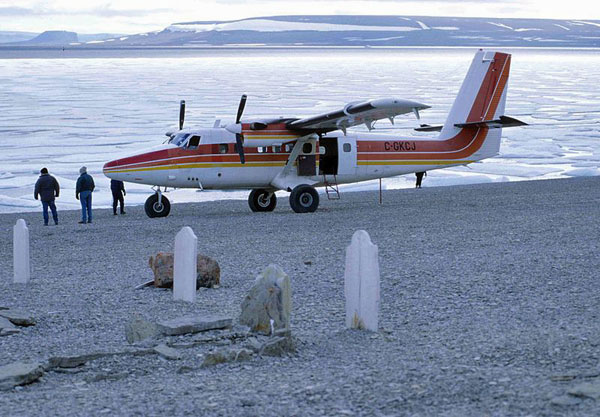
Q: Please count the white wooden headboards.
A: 3